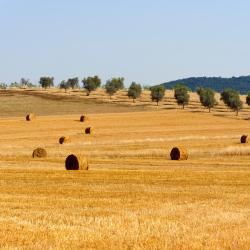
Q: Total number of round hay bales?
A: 8